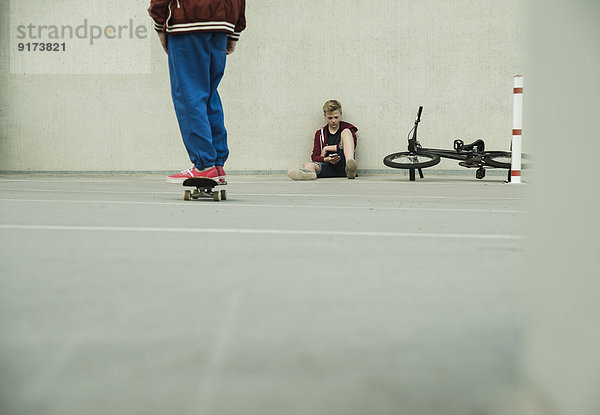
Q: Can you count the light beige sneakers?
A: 2